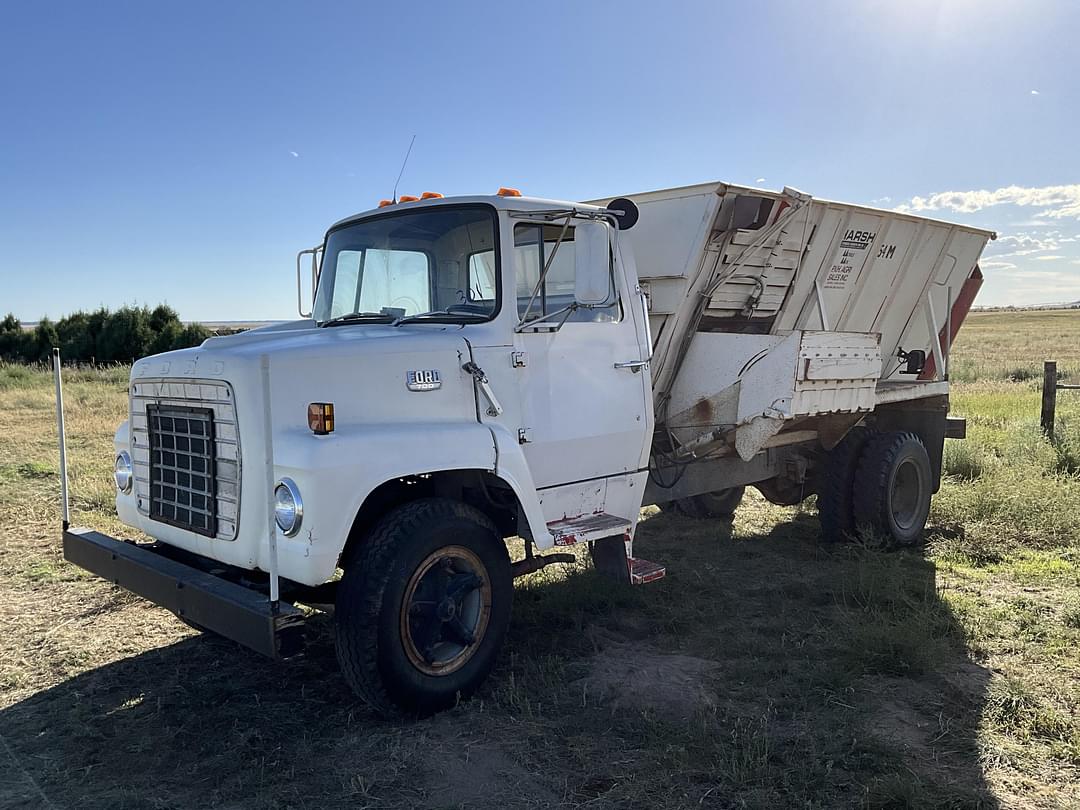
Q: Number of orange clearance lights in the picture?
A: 4